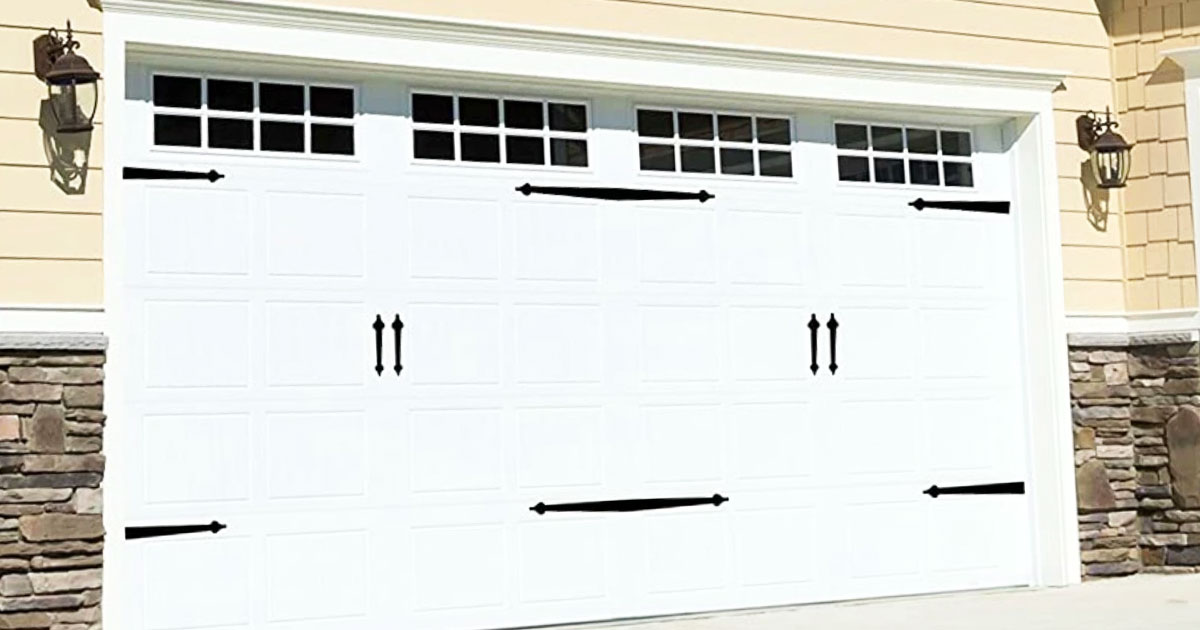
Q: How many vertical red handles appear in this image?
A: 0